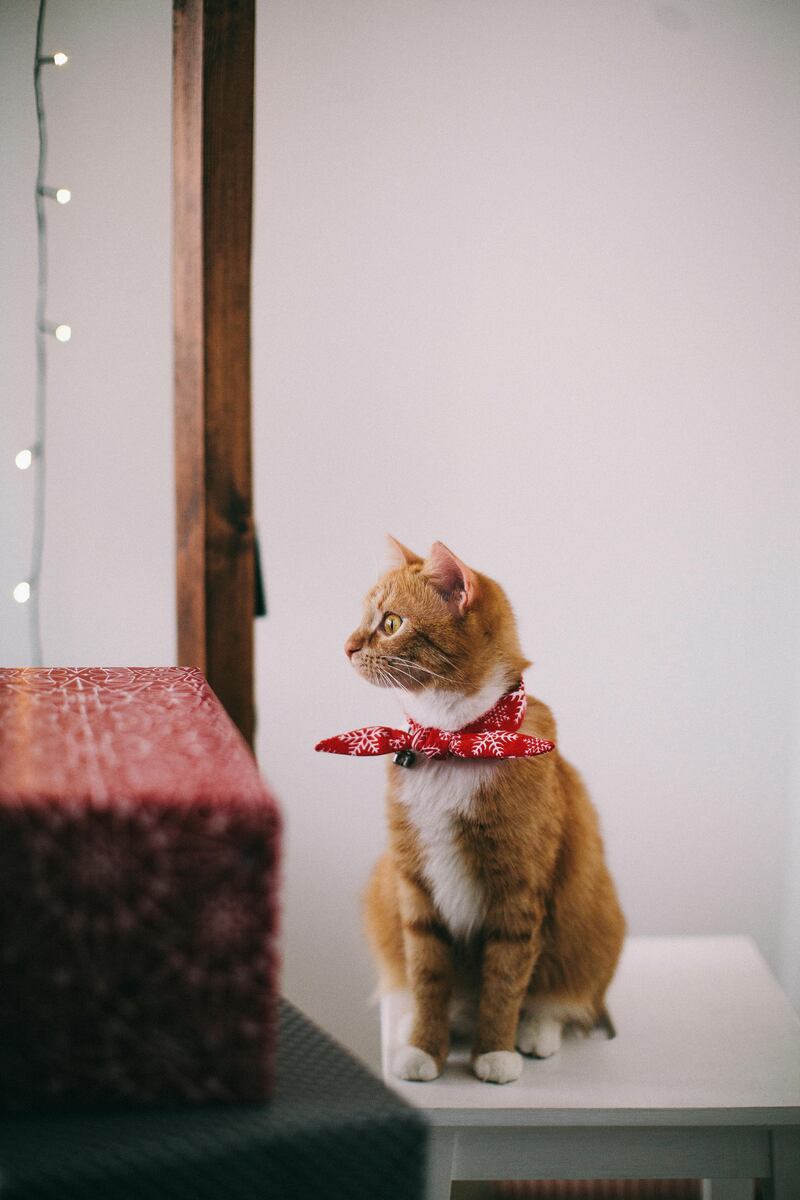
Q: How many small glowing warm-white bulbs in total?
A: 5